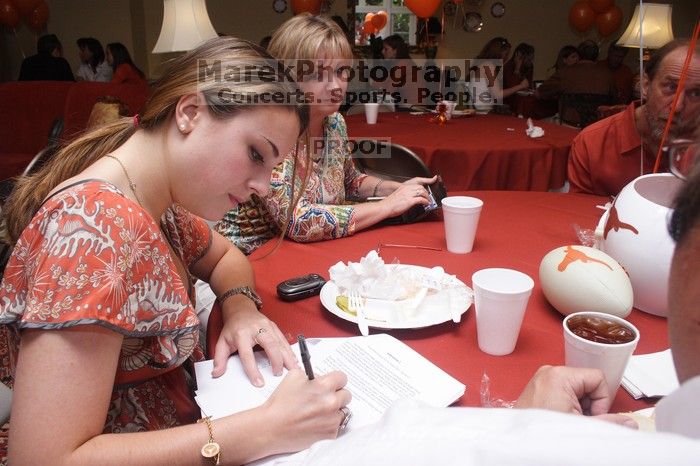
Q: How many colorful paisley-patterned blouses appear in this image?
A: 1